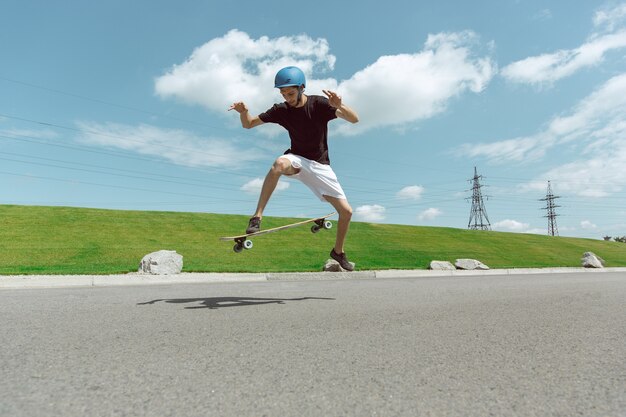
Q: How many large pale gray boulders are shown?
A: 5